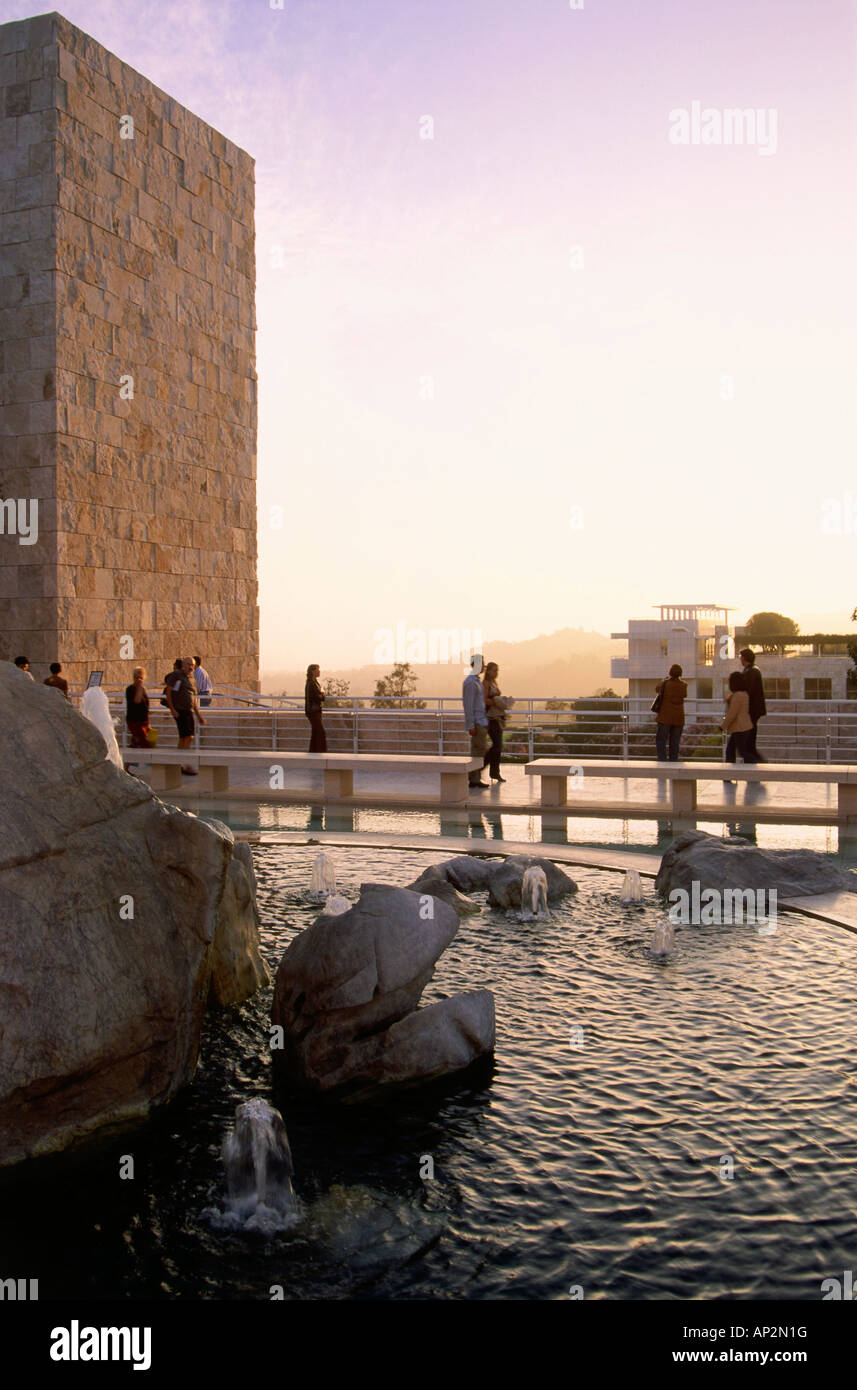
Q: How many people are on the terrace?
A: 12